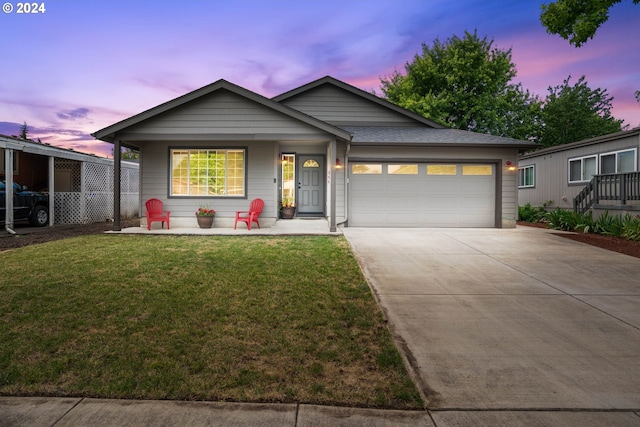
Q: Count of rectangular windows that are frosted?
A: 4